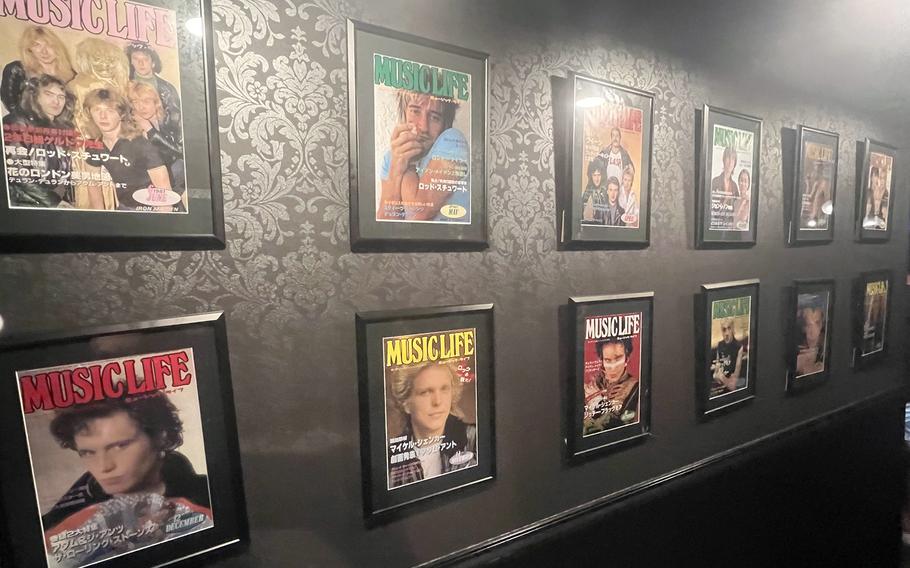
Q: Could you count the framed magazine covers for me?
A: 12